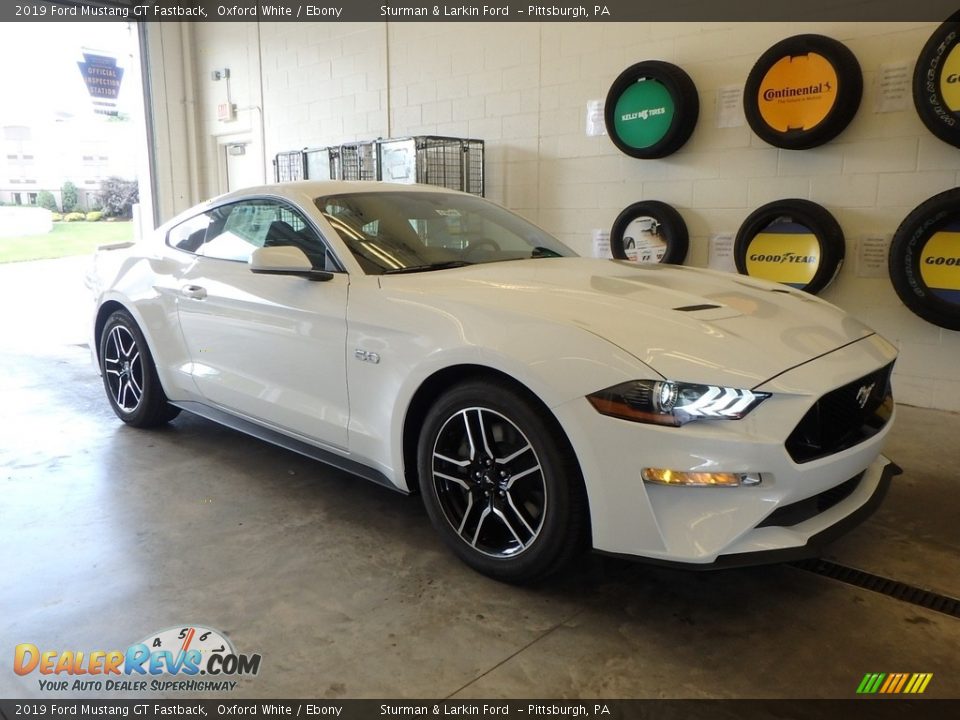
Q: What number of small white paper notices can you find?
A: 6